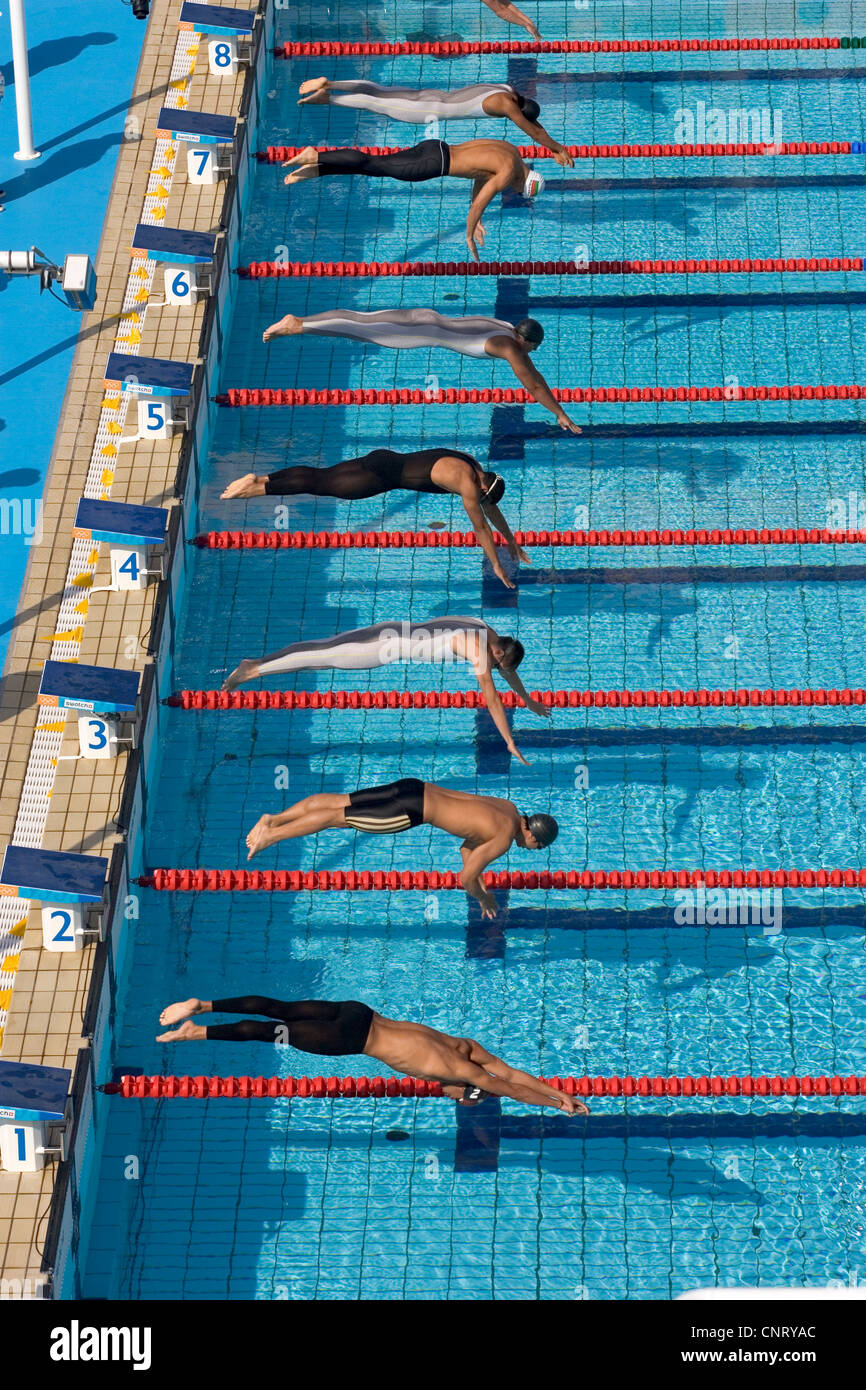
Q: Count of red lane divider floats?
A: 8